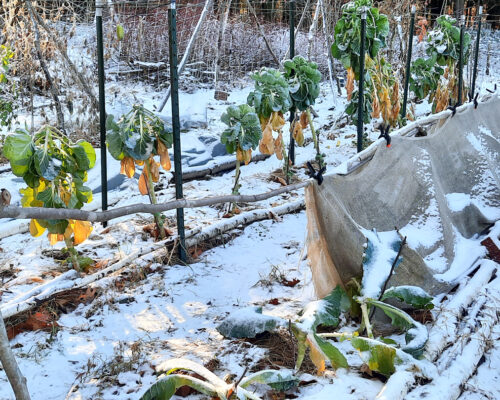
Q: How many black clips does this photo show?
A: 5